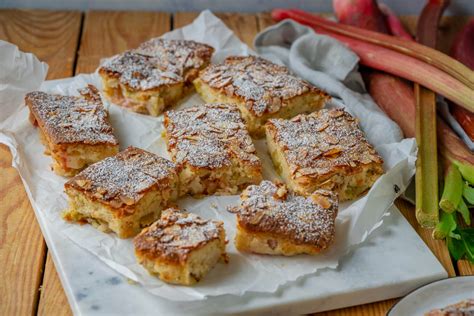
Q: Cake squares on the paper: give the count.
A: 8